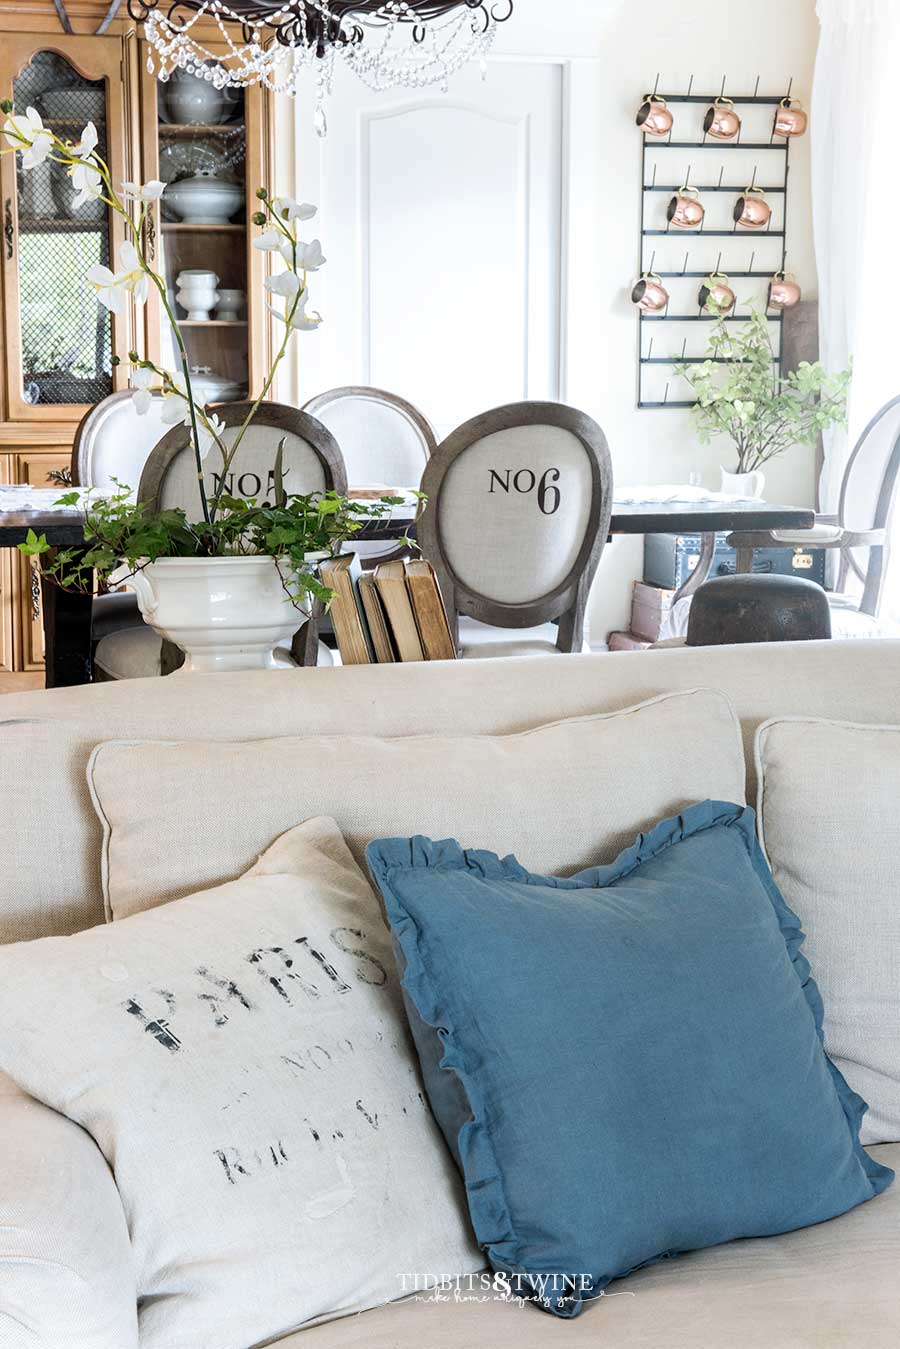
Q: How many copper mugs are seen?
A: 8